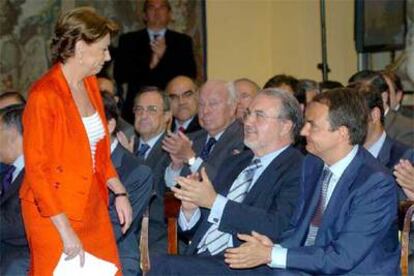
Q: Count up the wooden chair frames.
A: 3